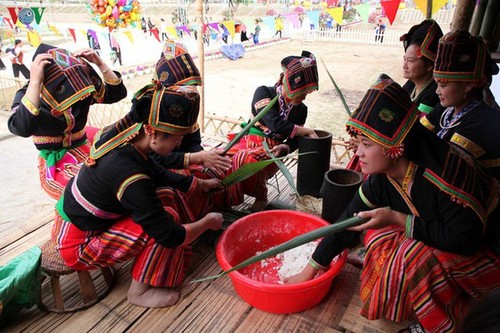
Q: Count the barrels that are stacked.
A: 2